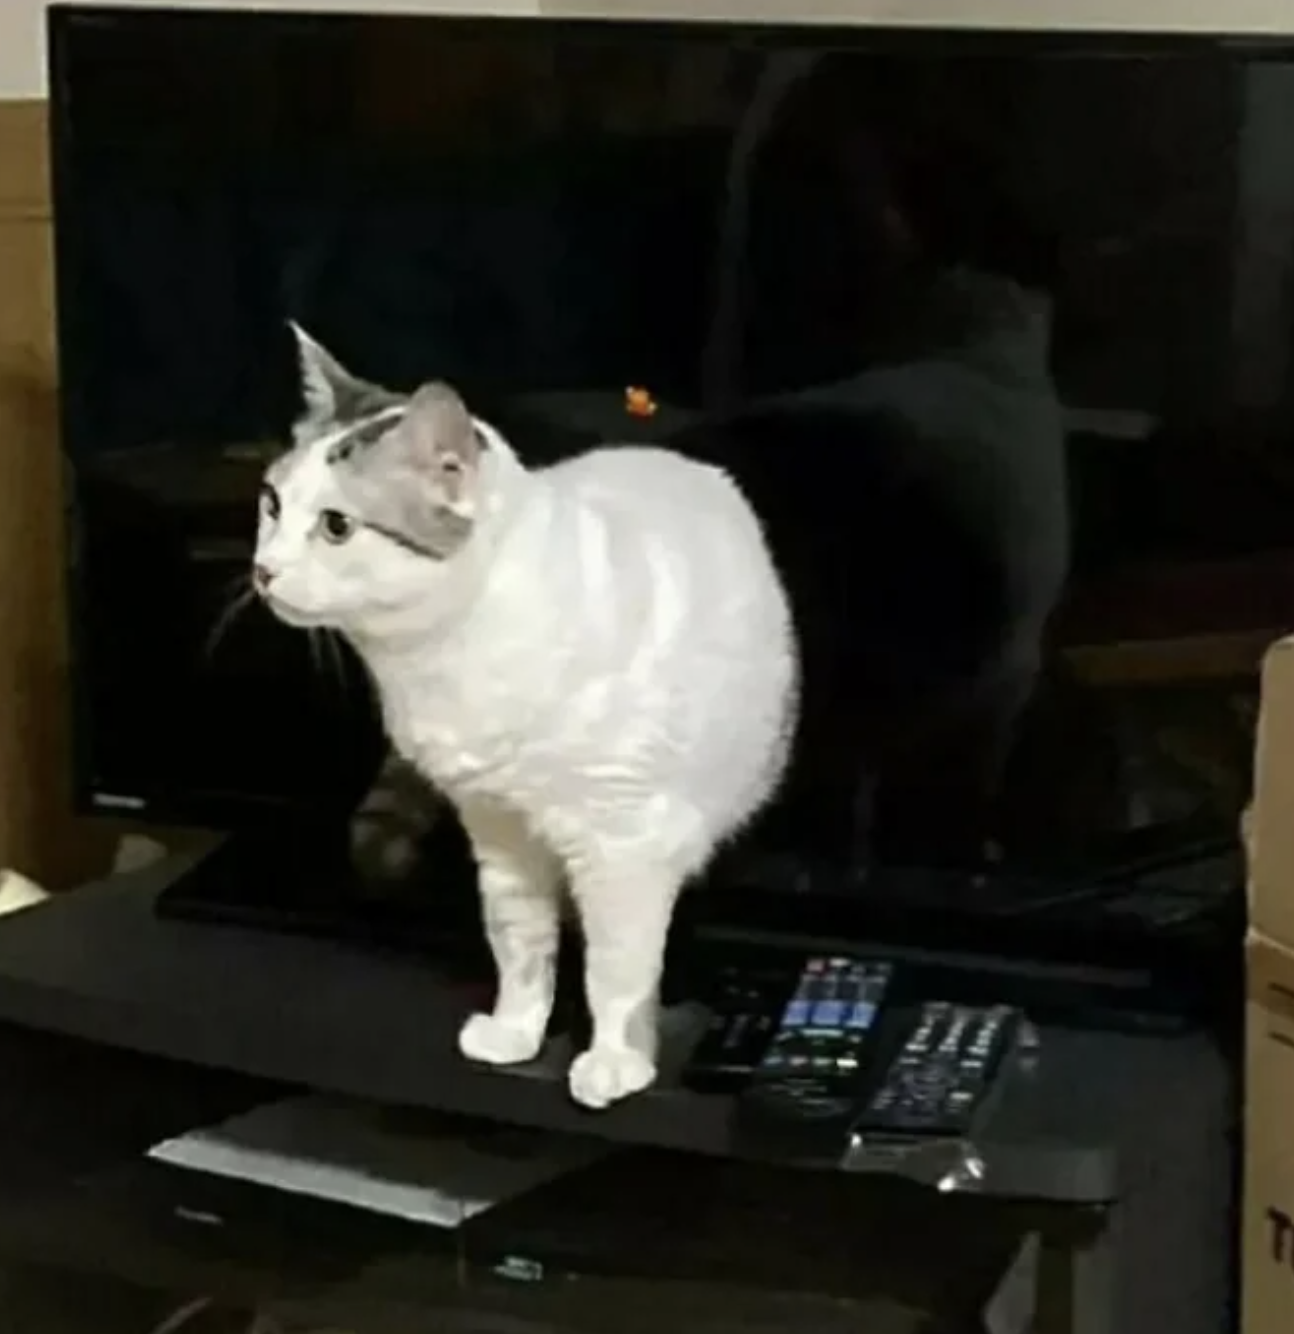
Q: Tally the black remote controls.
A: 3